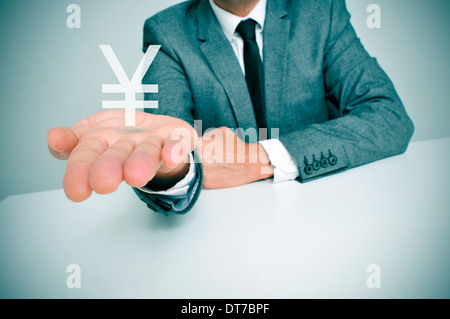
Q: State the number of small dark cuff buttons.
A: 4